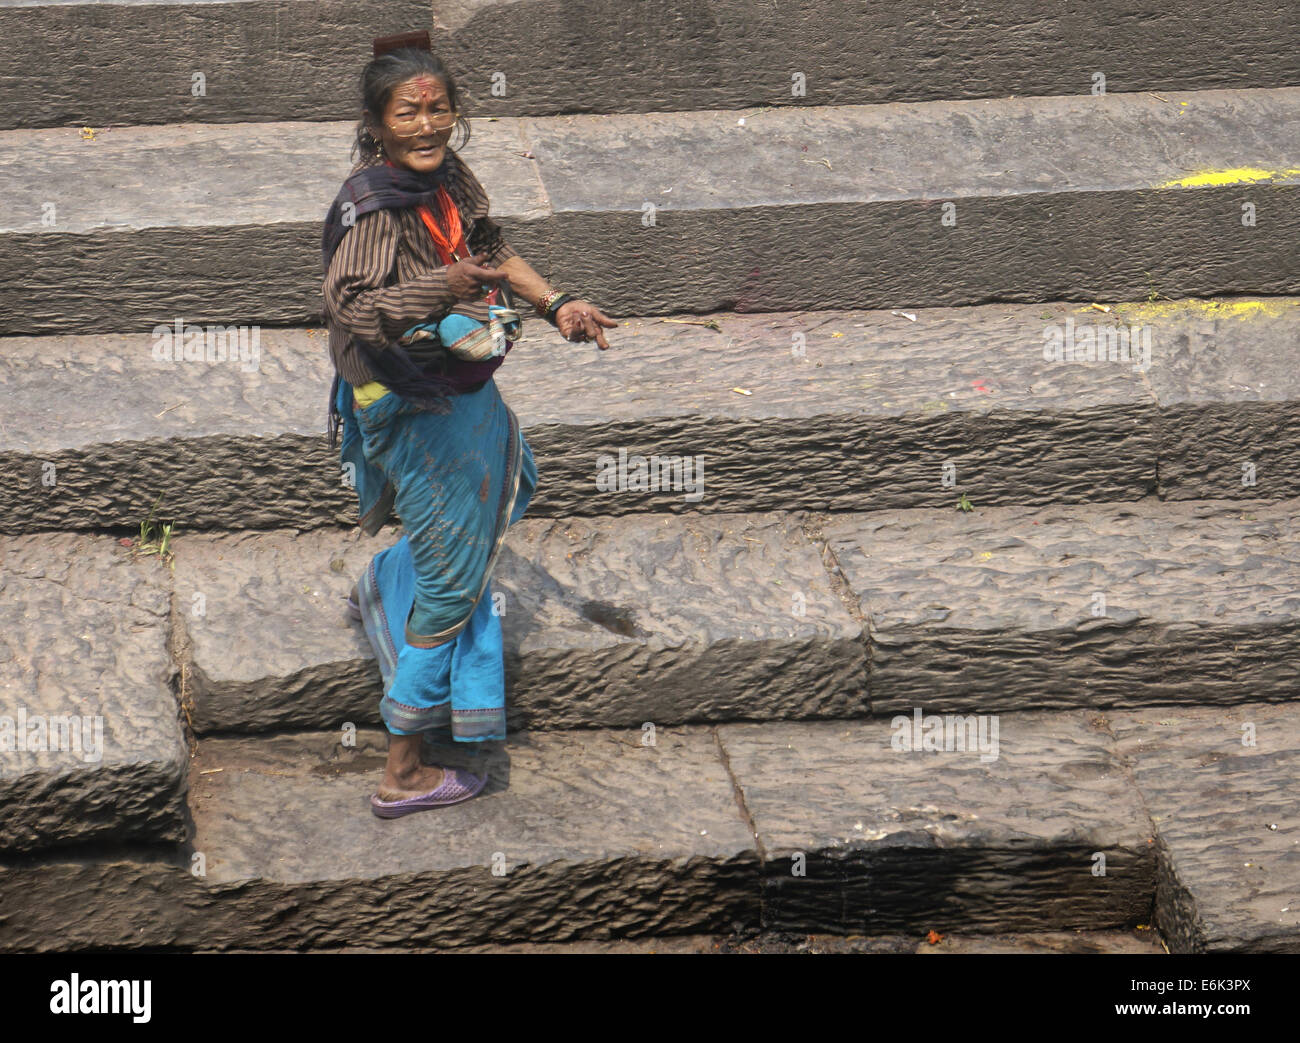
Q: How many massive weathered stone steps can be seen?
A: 5